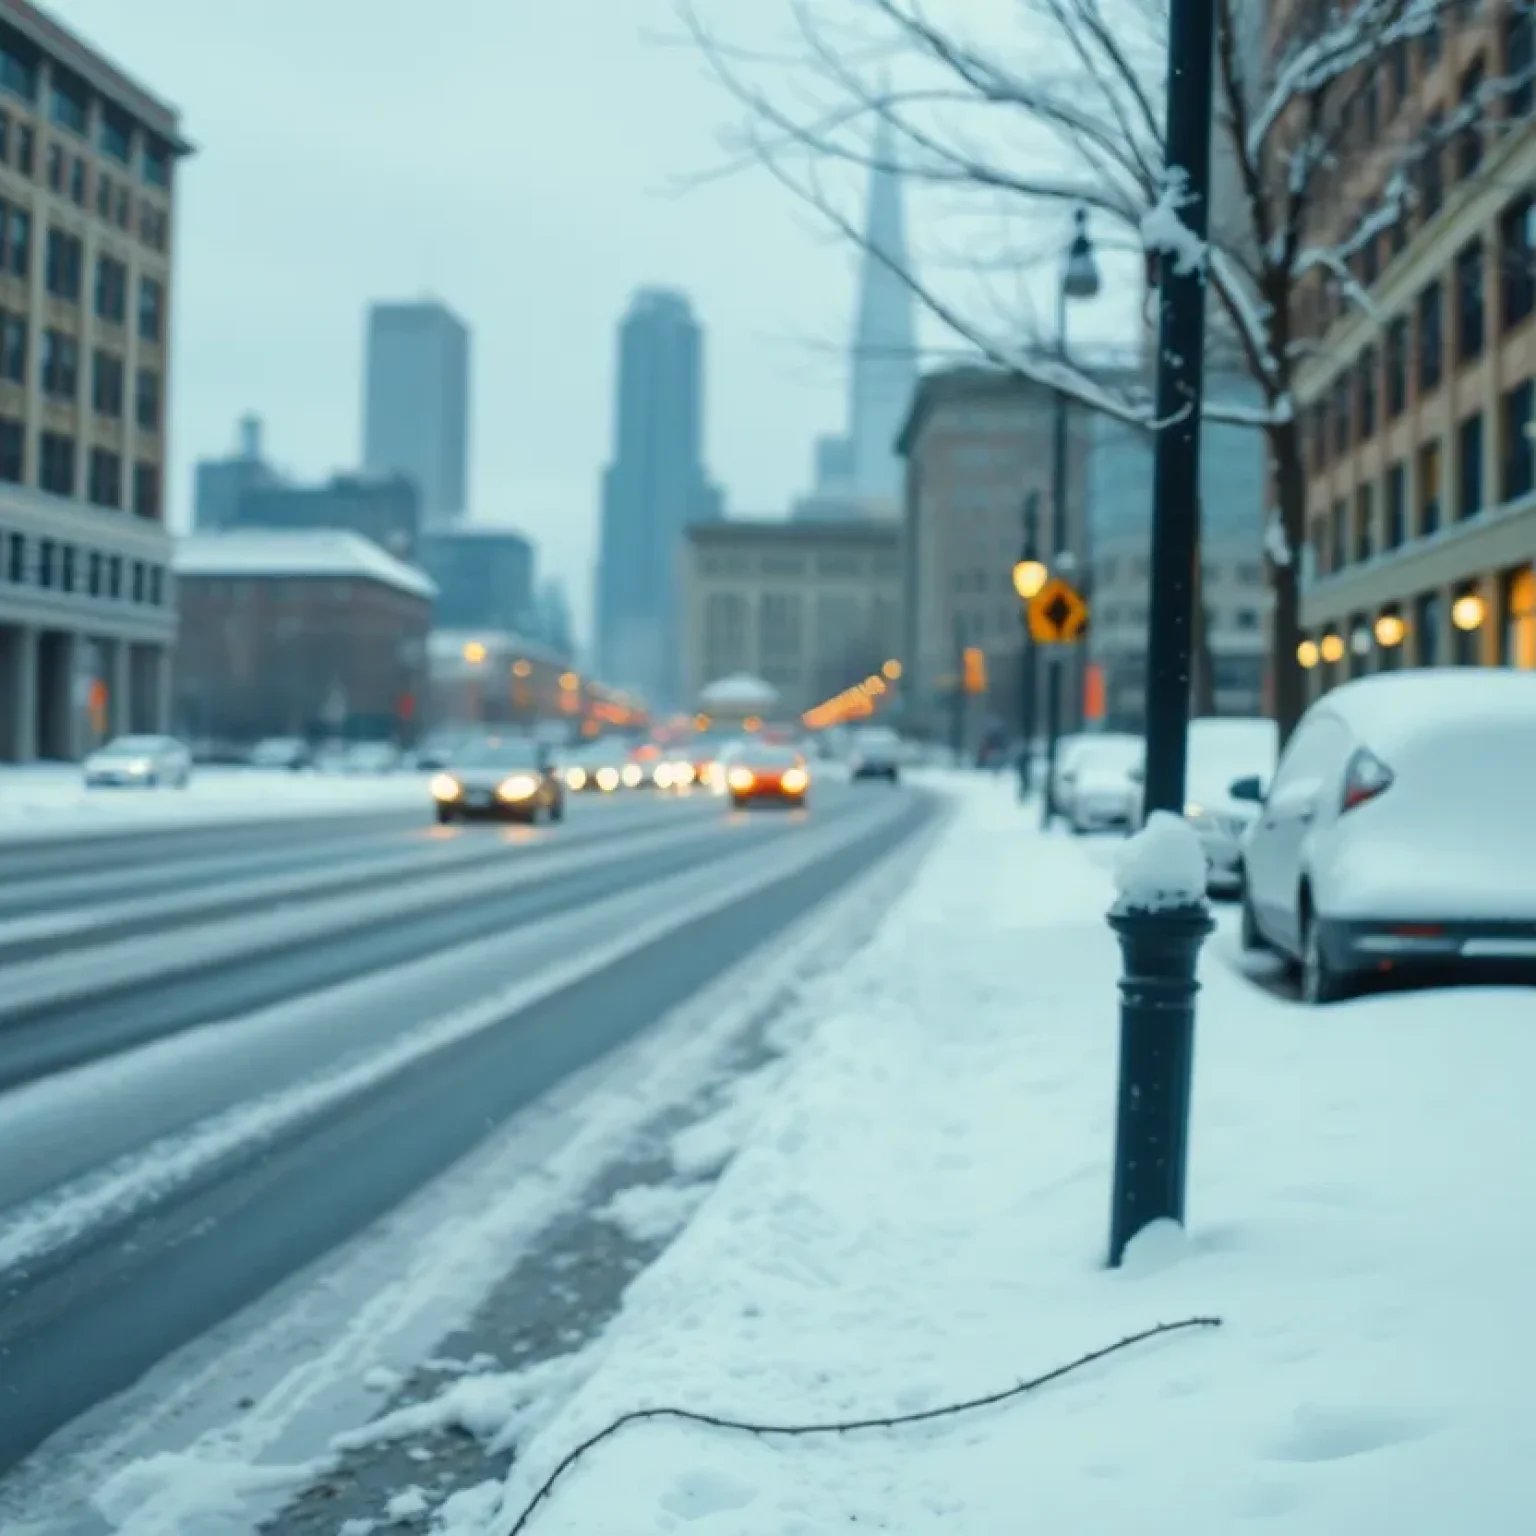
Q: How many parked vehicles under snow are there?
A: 3